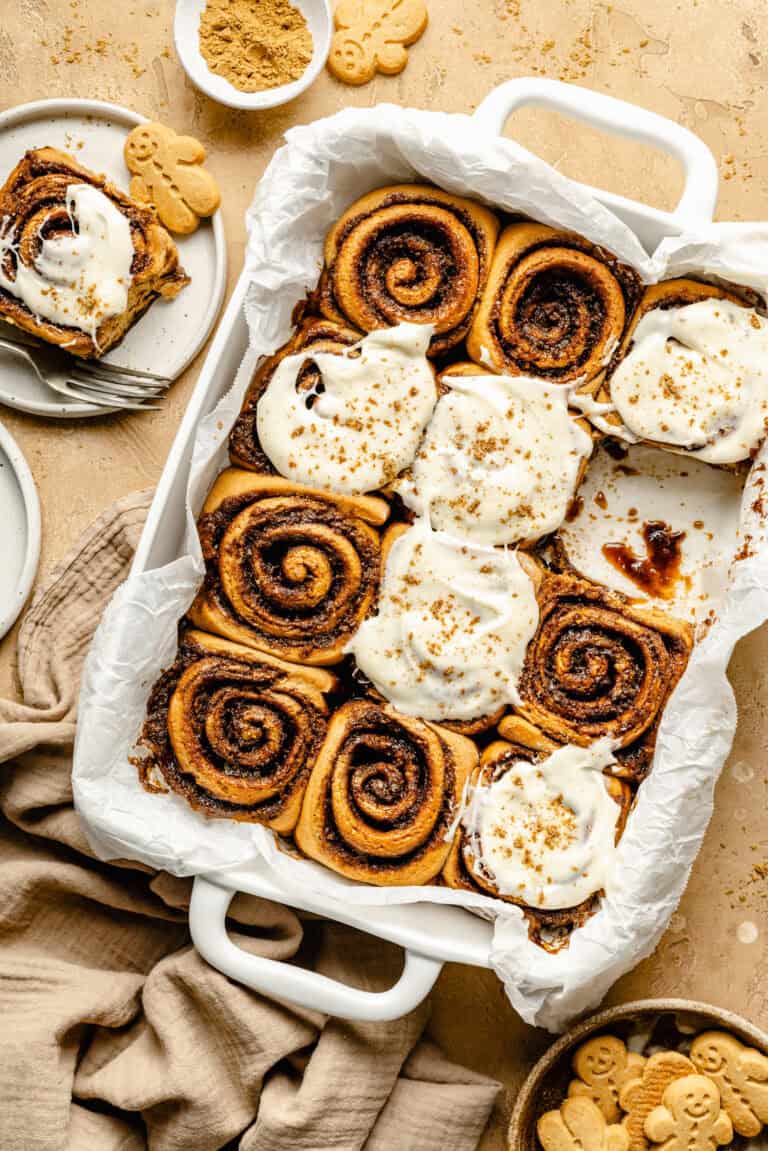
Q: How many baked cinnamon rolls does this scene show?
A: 12